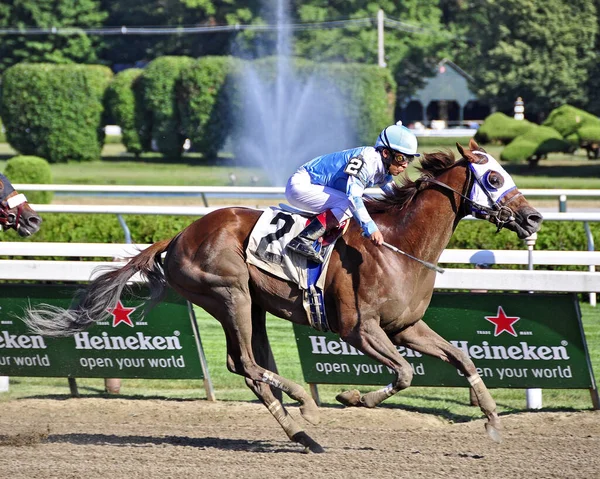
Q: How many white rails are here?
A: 4